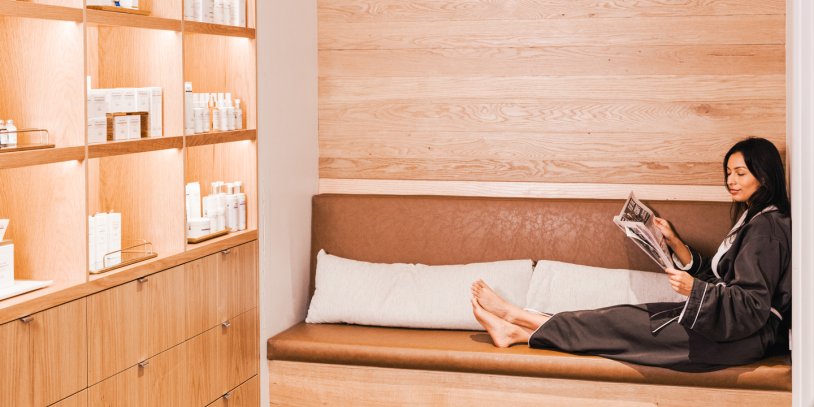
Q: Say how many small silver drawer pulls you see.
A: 6